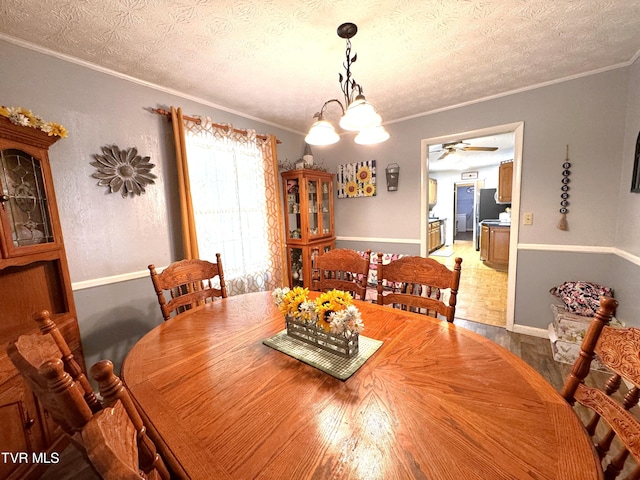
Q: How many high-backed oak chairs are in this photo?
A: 6